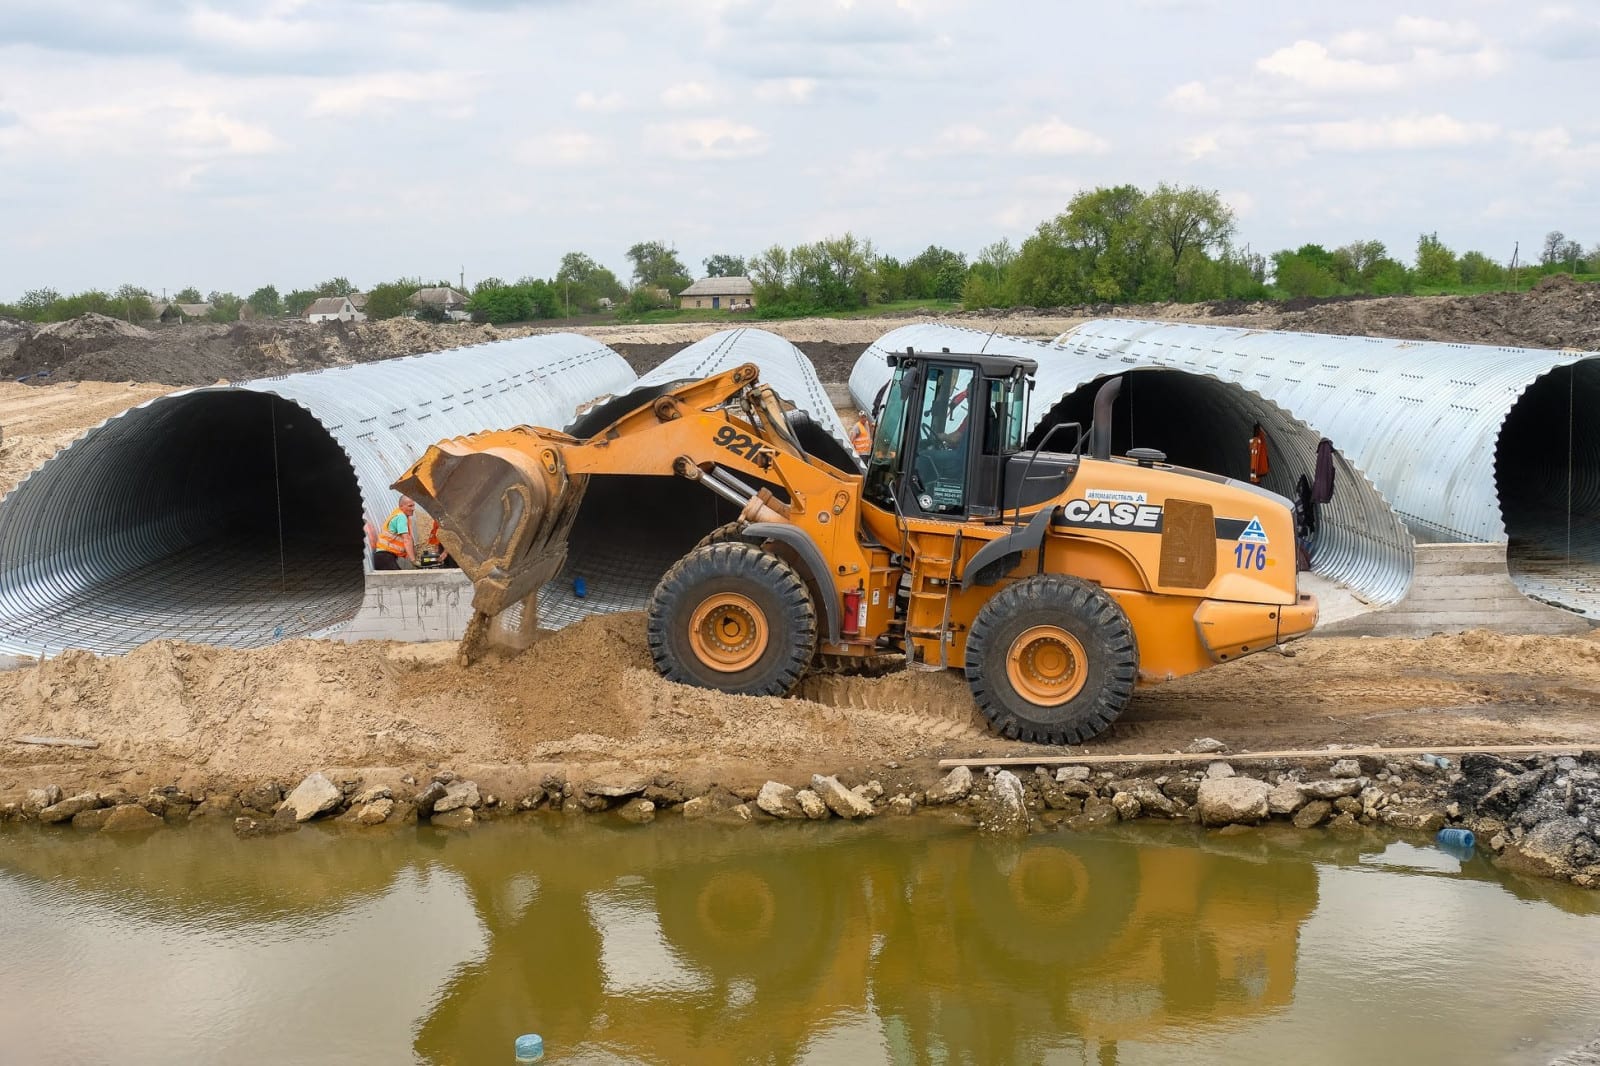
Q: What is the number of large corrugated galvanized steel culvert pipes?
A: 4